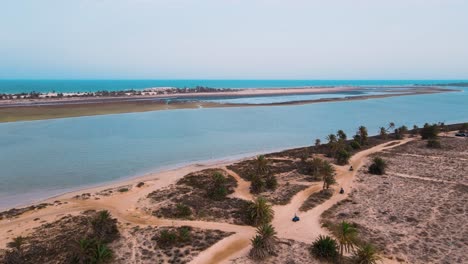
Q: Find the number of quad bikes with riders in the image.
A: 3